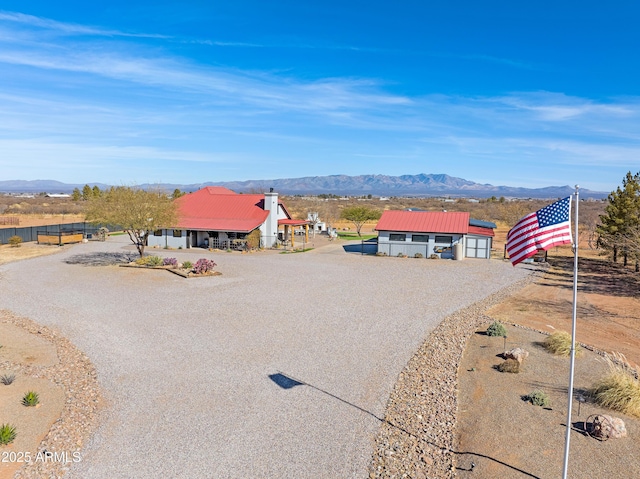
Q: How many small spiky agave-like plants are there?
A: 3